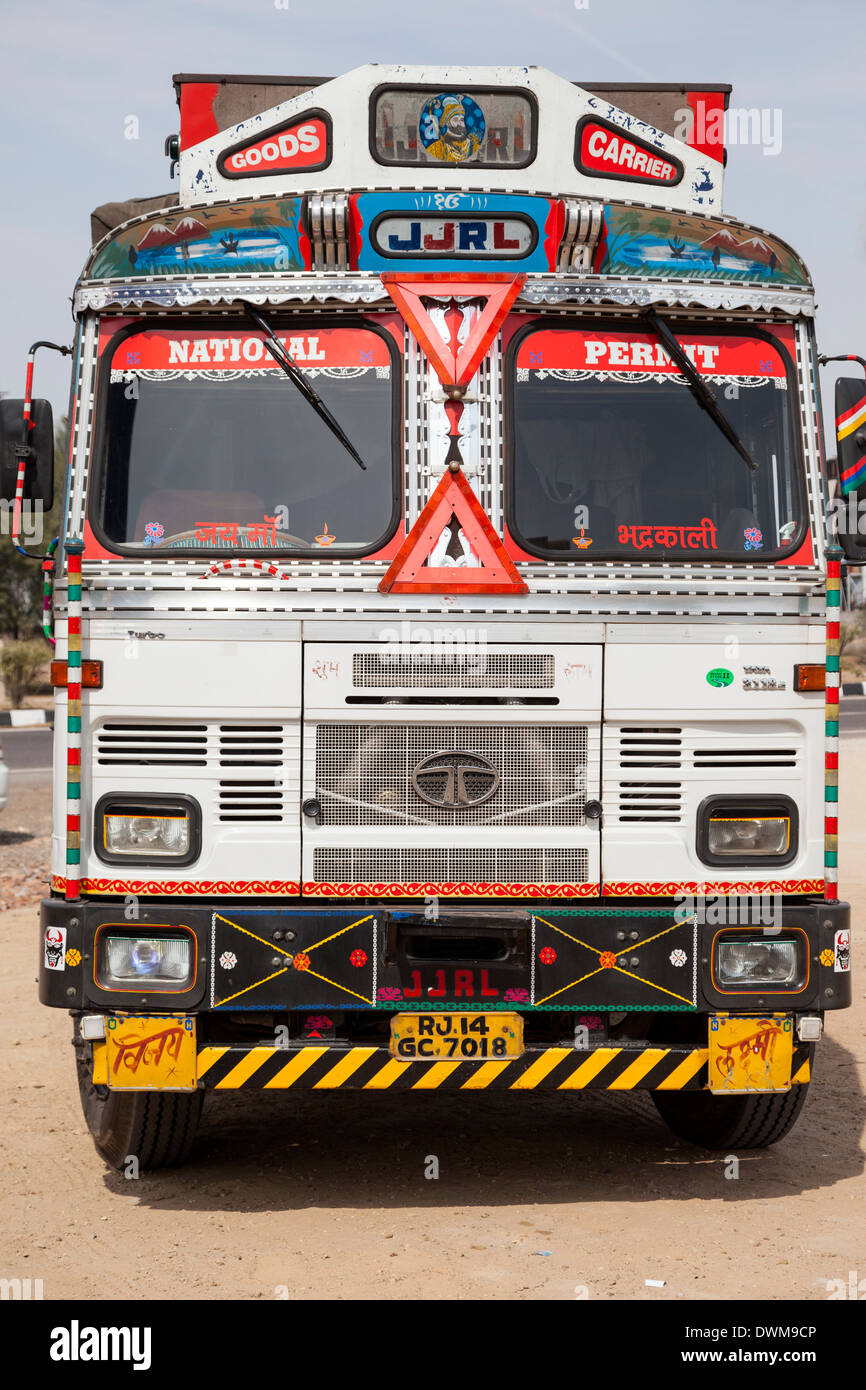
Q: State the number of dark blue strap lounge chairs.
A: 0